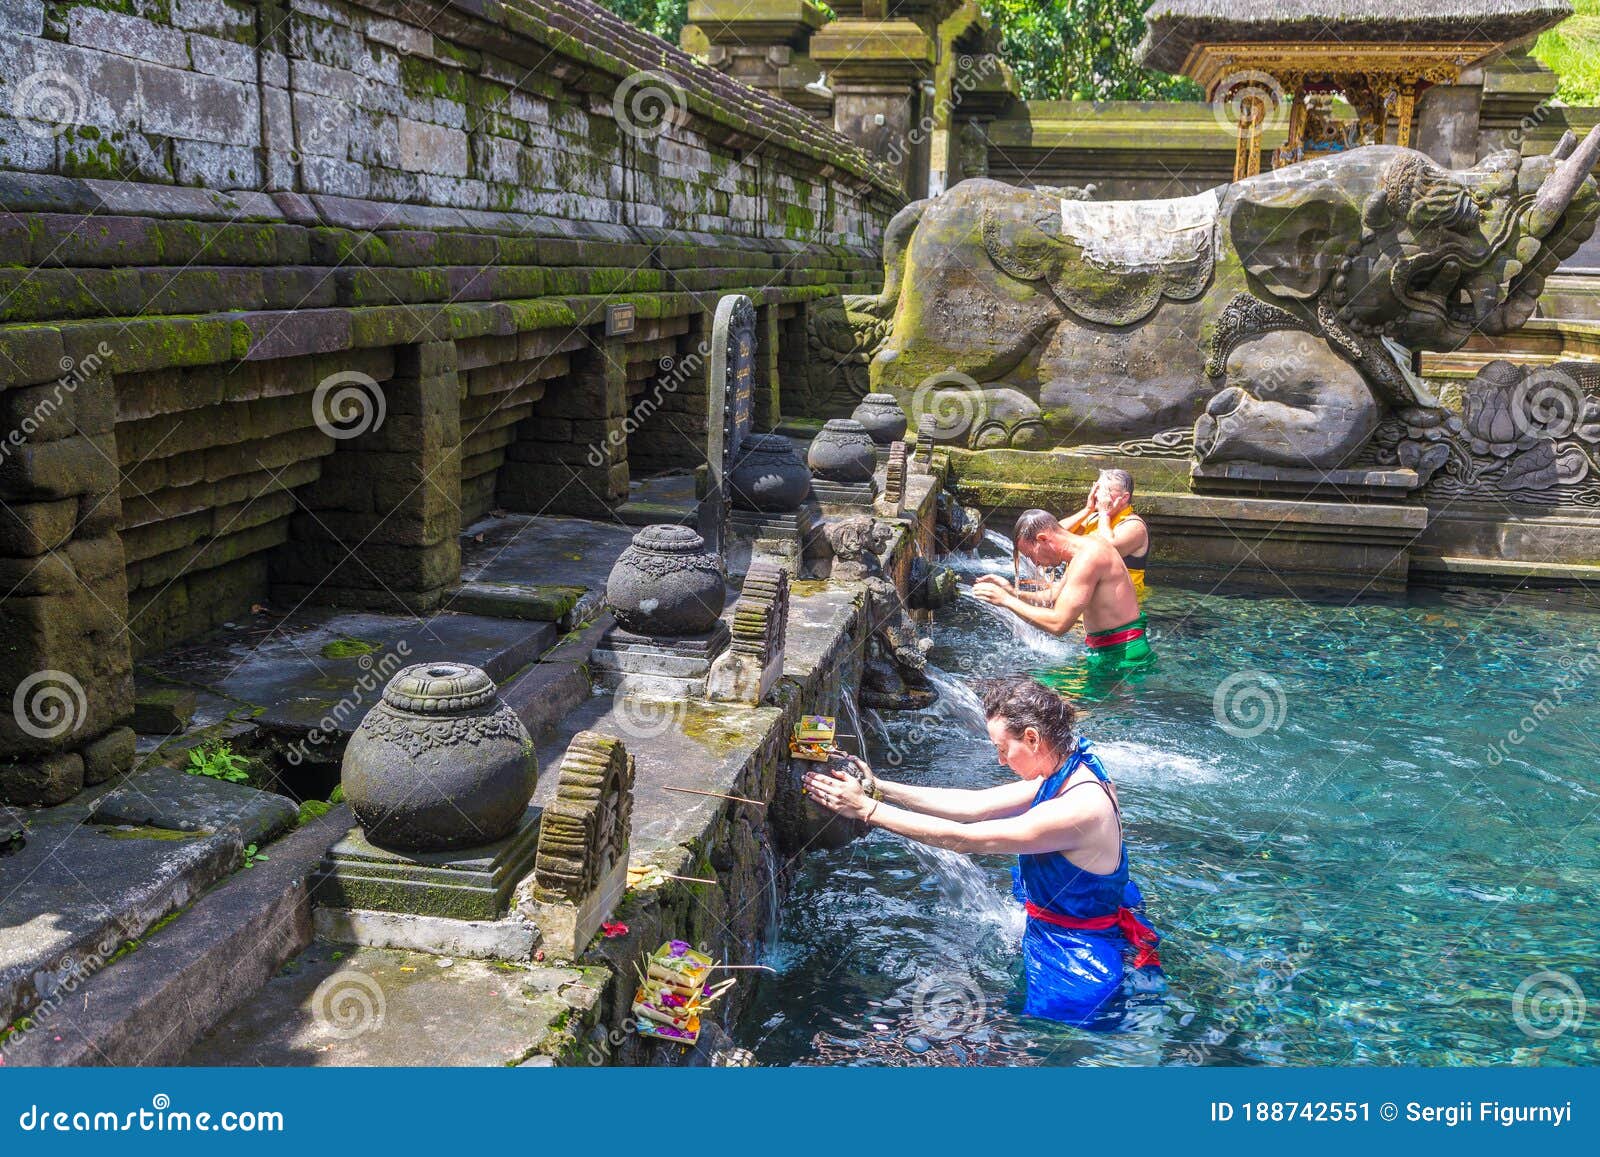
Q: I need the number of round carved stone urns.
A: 5